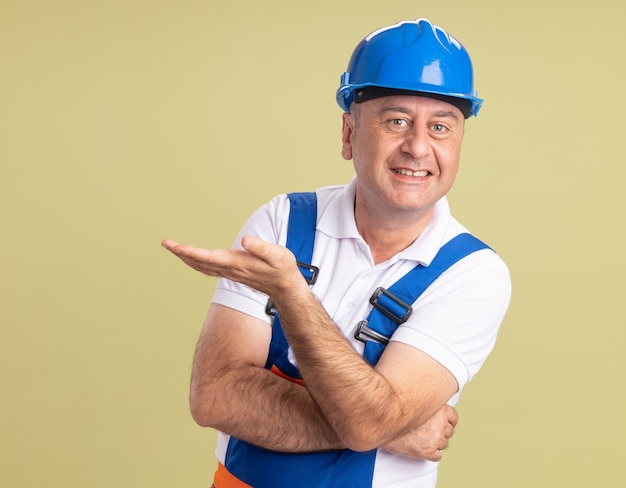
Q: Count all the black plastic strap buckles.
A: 4